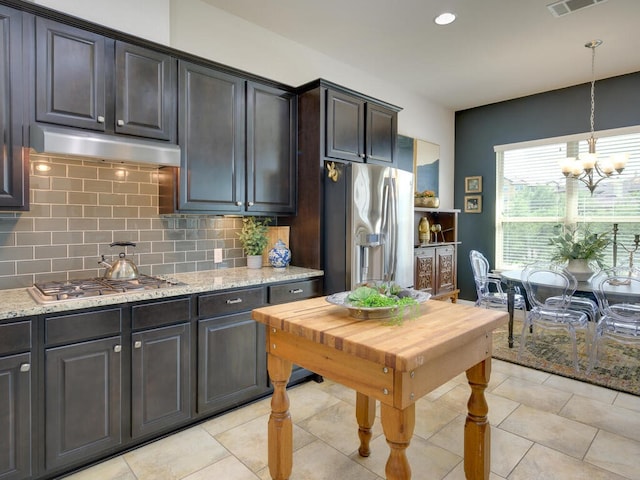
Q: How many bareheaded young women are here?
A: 0